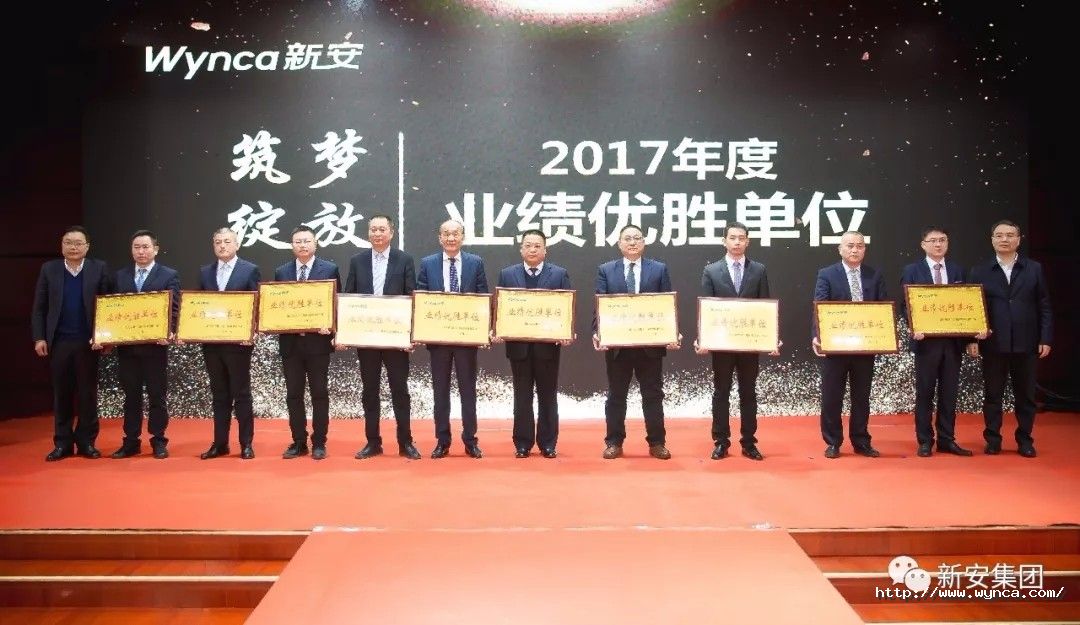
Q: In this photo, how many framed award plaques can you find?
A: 10